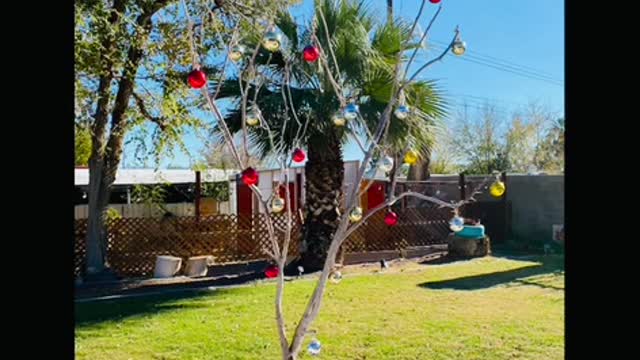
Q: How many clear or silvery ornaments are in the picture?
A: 13